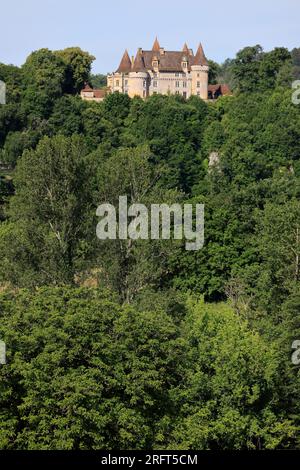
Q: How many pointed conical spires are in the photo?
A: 5